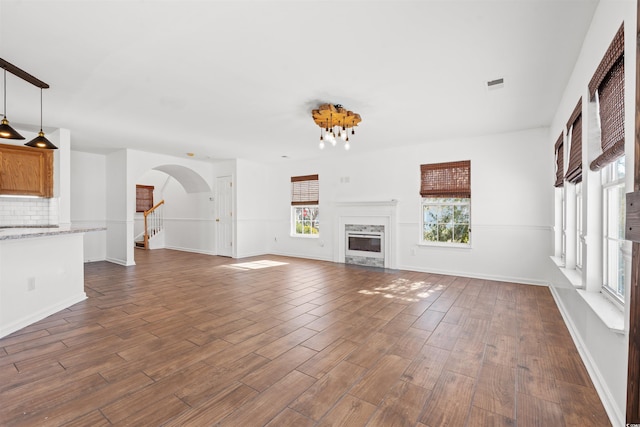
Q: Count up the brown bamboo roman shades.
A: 6